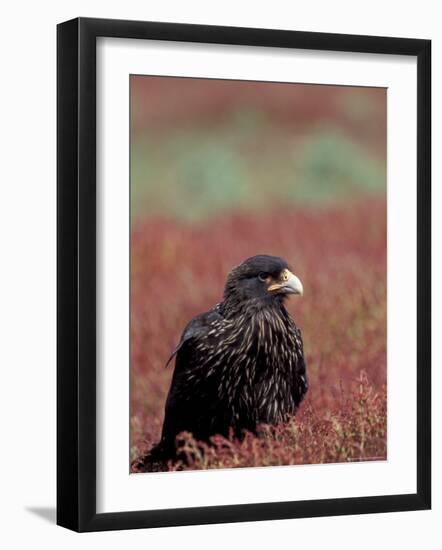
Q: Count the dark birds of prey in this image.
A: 1